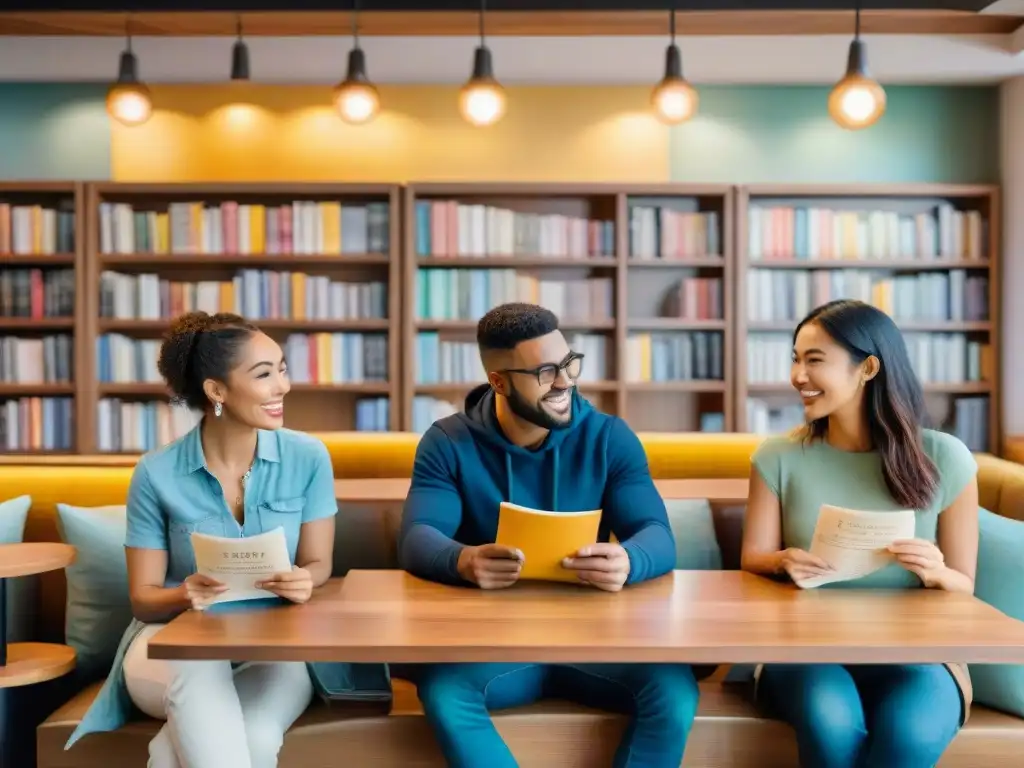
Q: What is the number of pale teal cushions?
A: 4